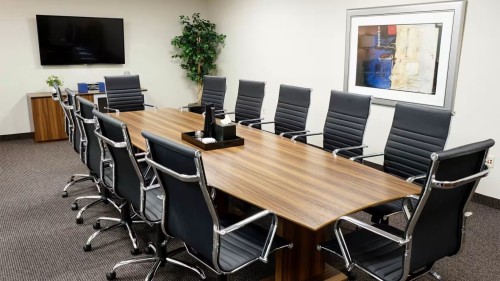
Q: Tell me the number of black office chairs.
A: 12